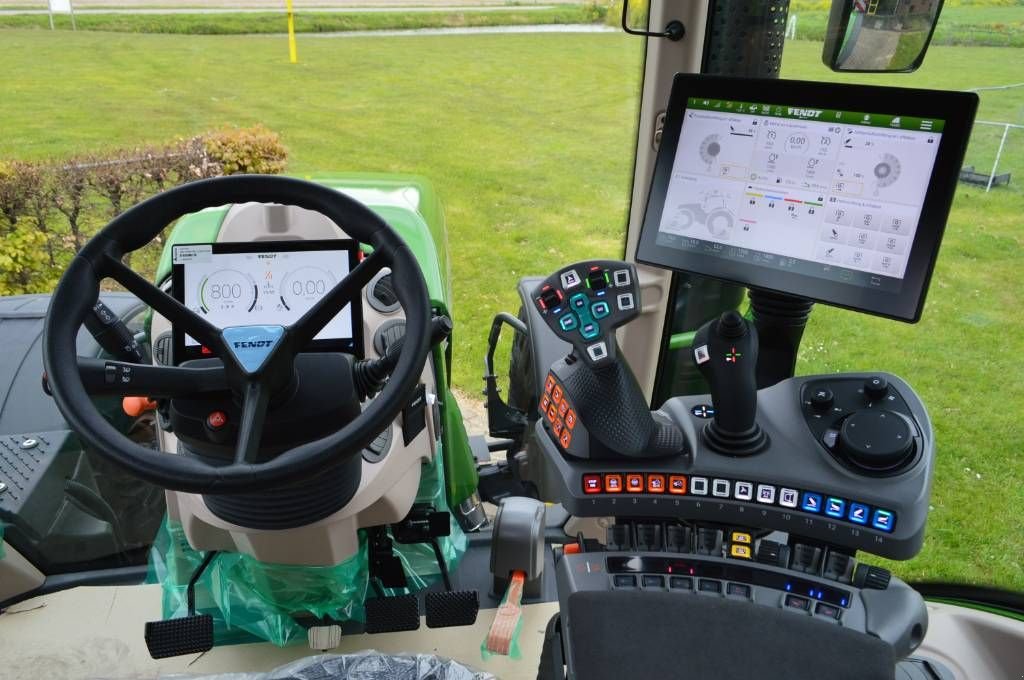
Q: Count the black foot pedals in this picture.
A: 3